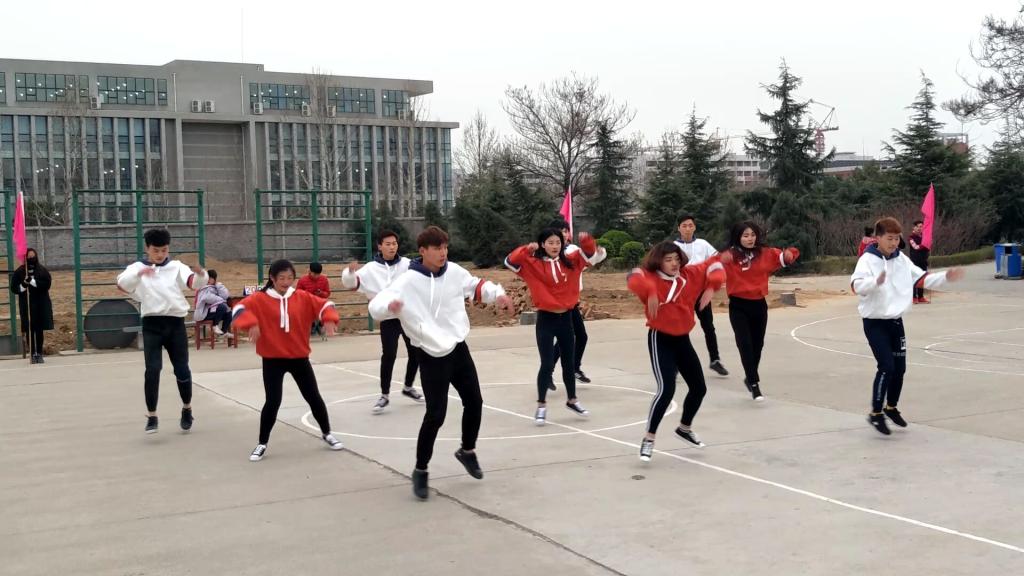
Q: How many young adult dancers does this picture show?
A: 10